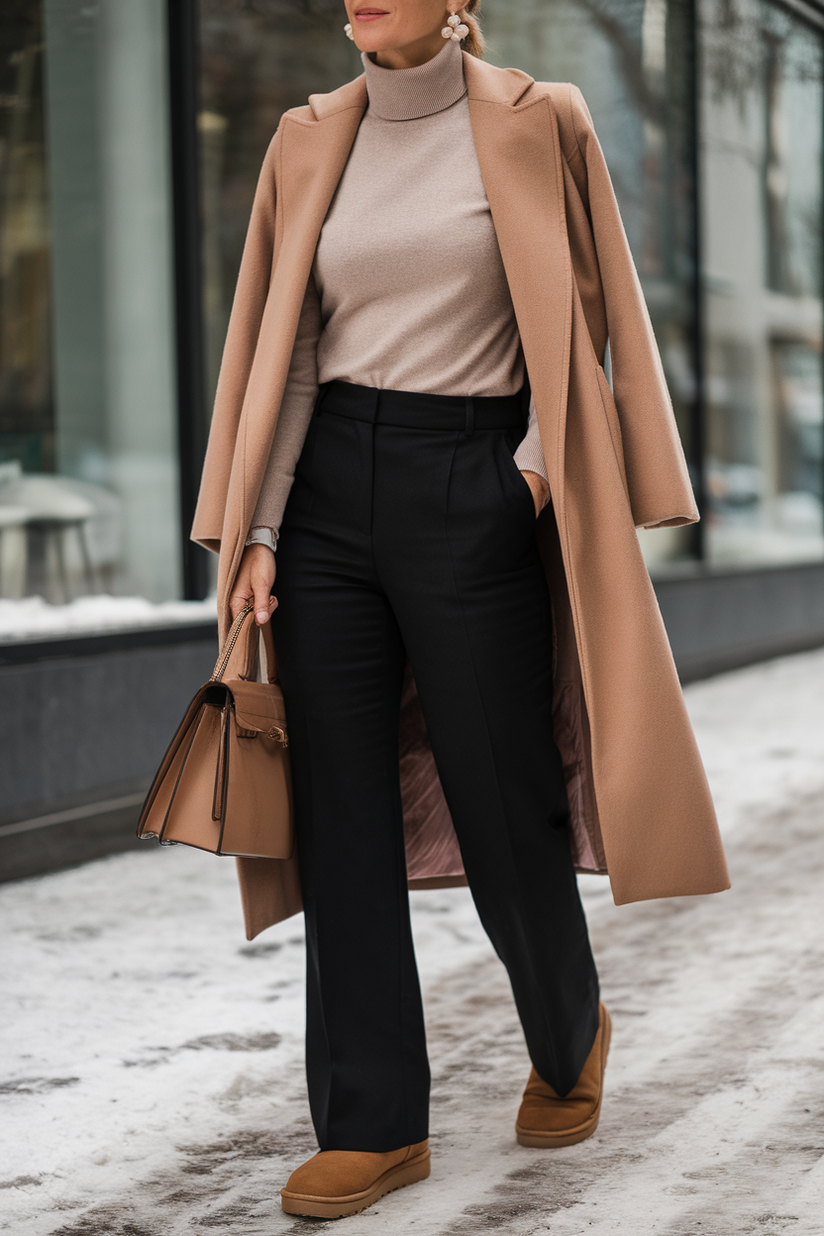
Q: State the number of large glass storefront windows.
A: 3